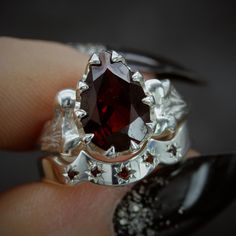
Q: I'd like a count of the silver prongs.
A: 10